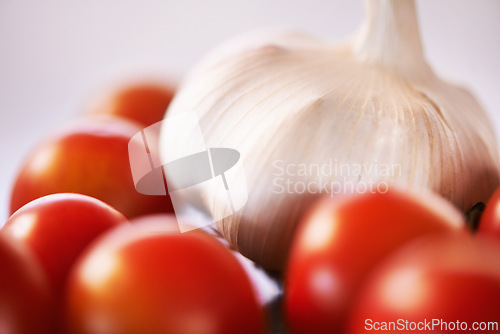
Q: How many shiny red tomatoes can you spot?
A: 8